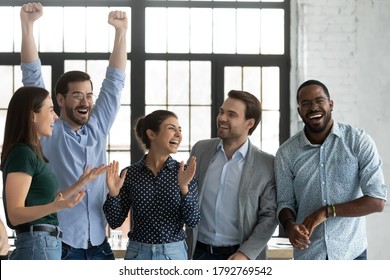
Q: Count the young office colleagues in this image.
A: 5